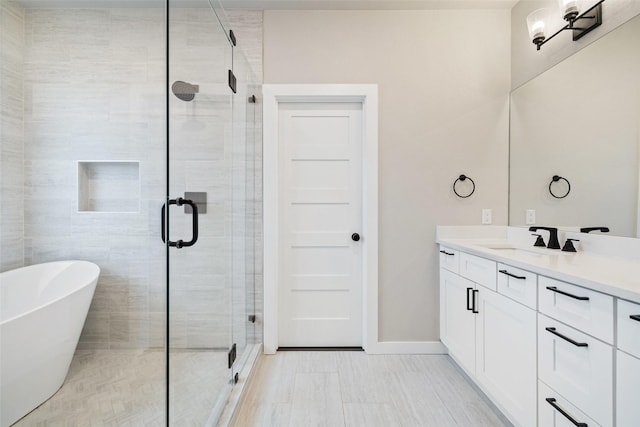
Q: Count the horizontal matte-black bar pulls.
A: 6